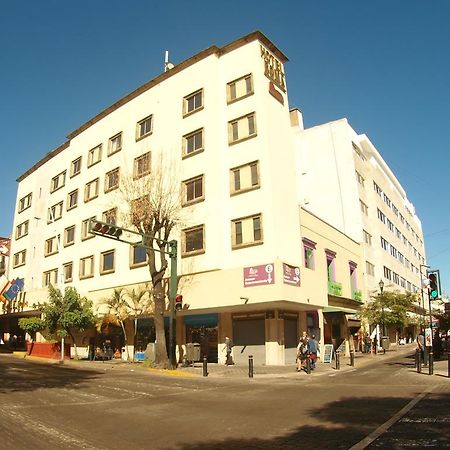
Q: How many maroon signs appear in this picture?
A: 2